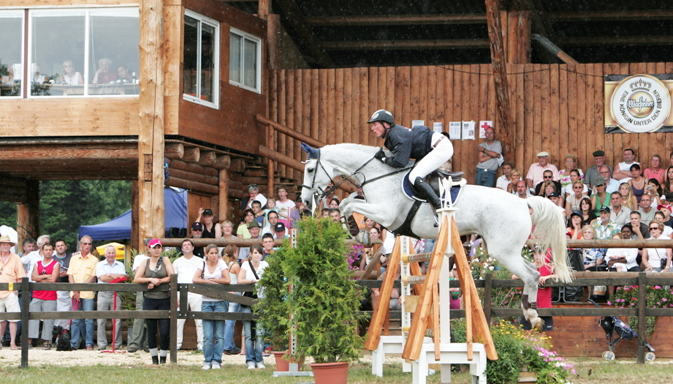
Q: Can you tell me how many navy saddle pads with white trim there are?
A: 1